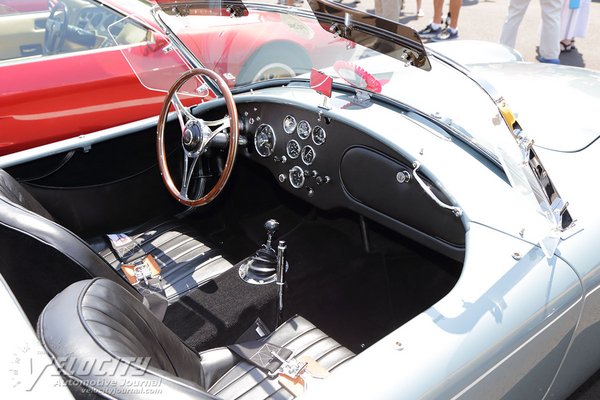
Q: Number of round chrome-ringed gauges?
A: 7